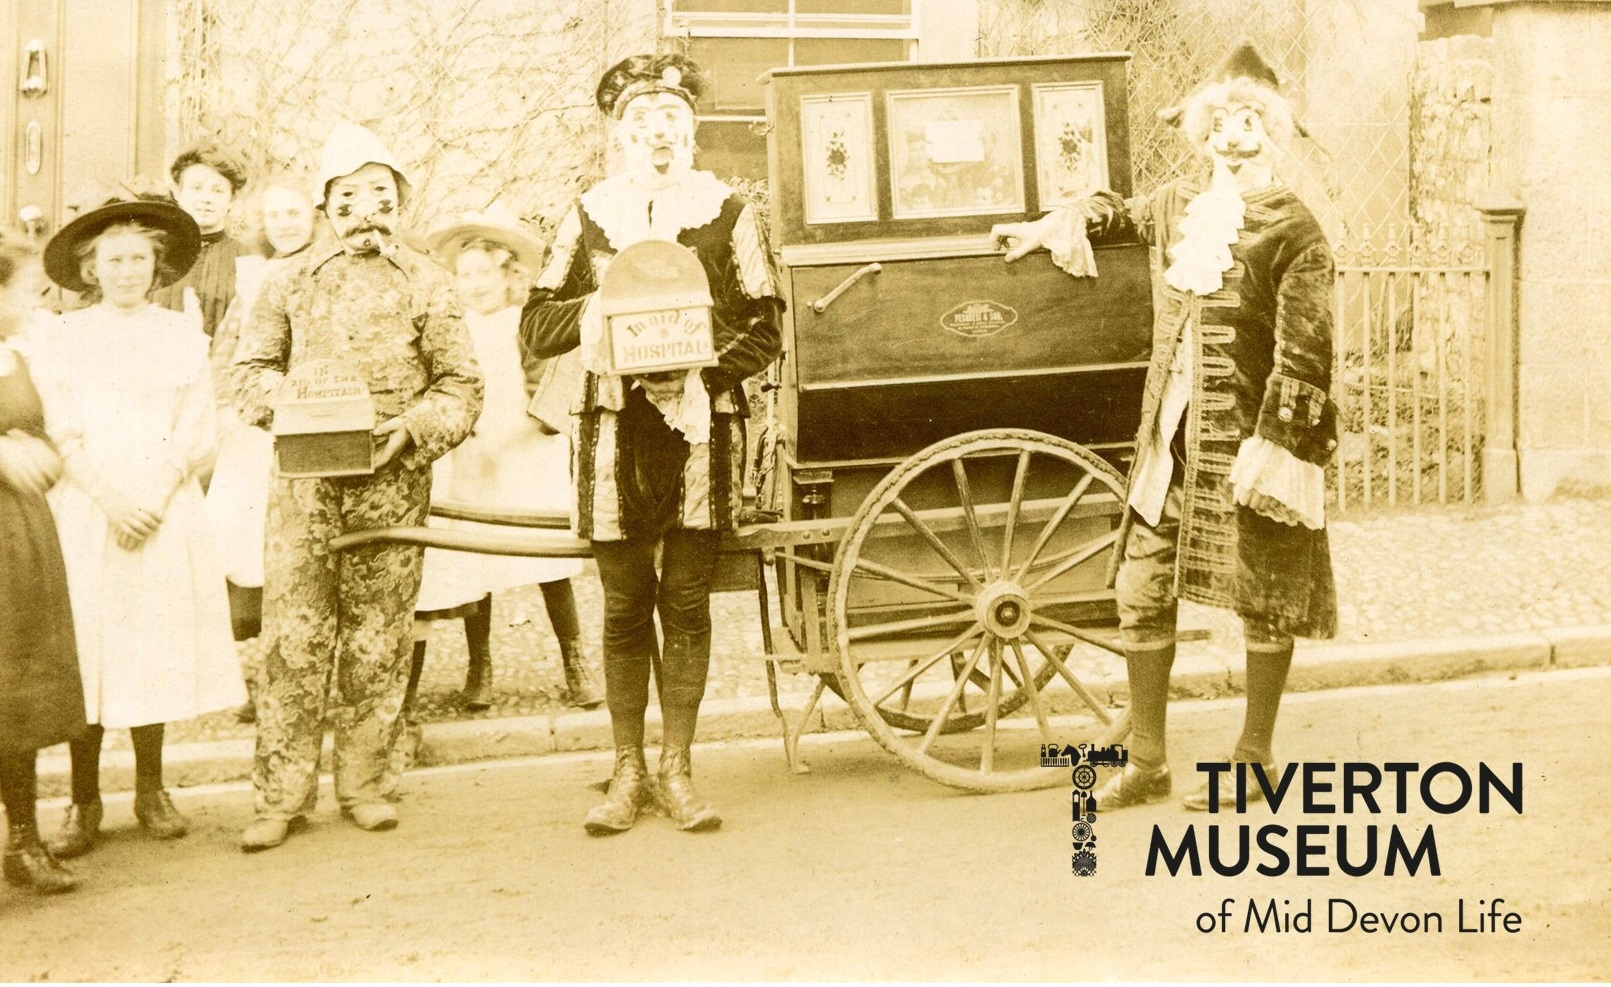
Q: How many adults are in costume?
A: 3